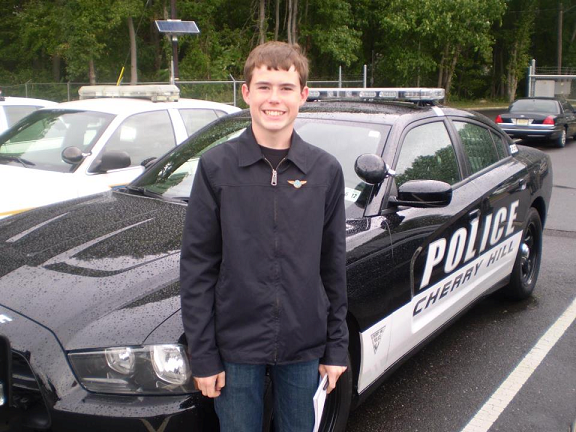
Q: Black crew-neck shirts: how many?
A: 1